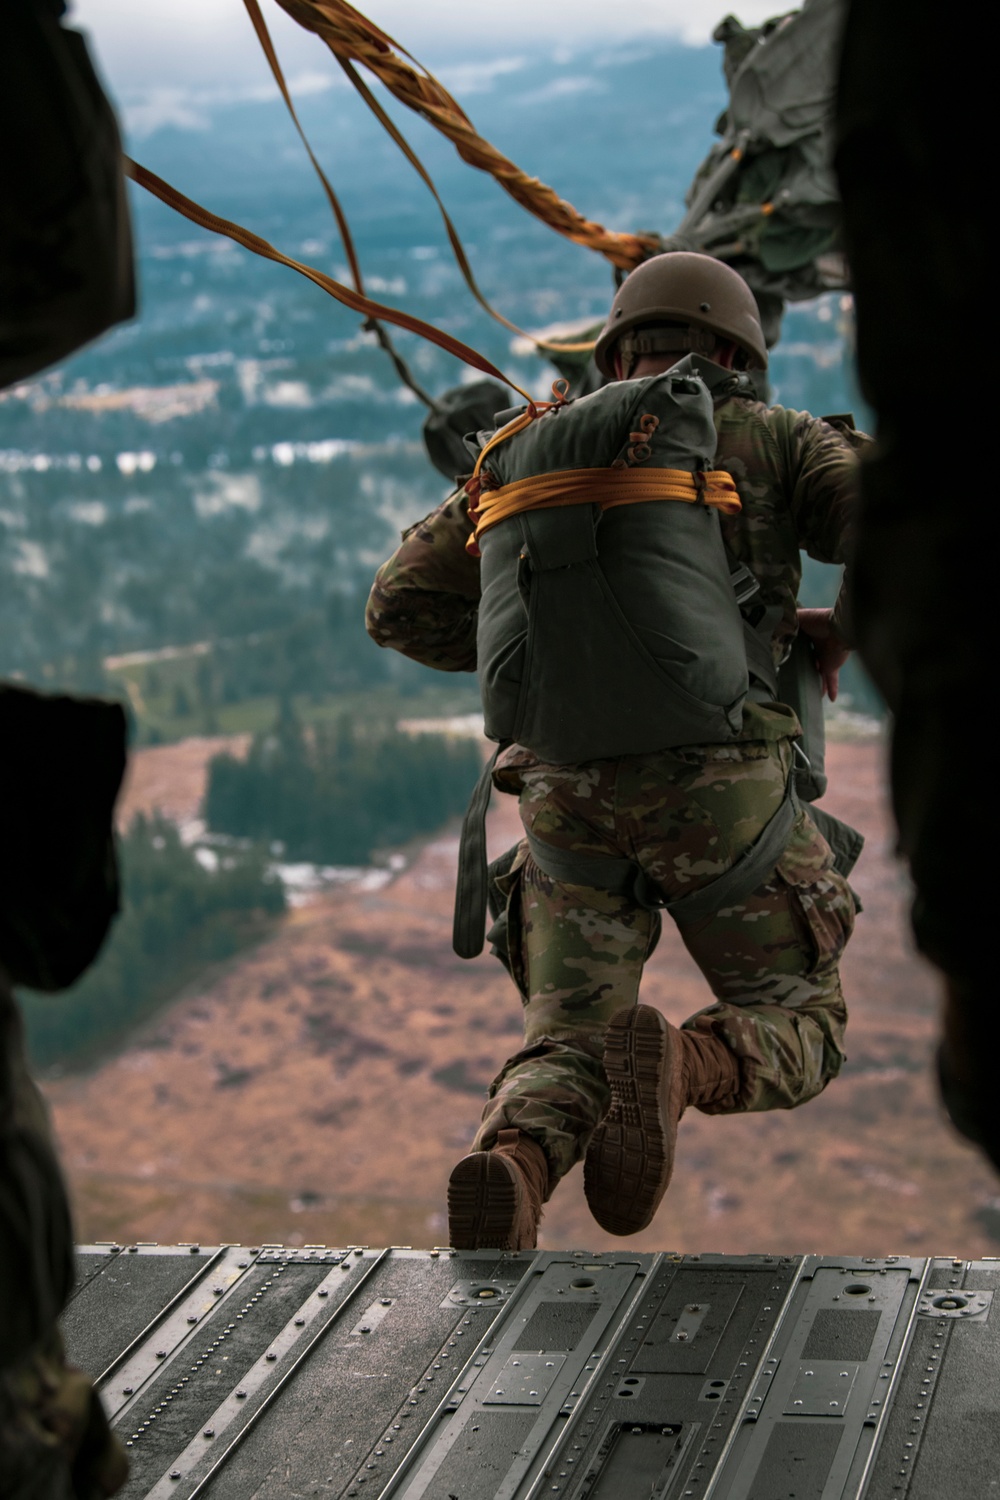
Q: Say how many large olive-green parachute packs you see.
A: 1